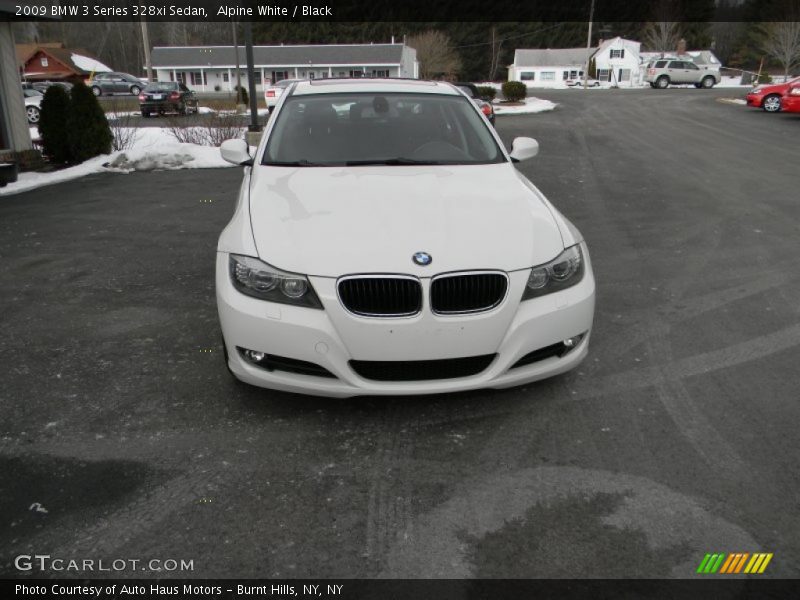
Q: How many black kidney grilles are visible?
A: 2